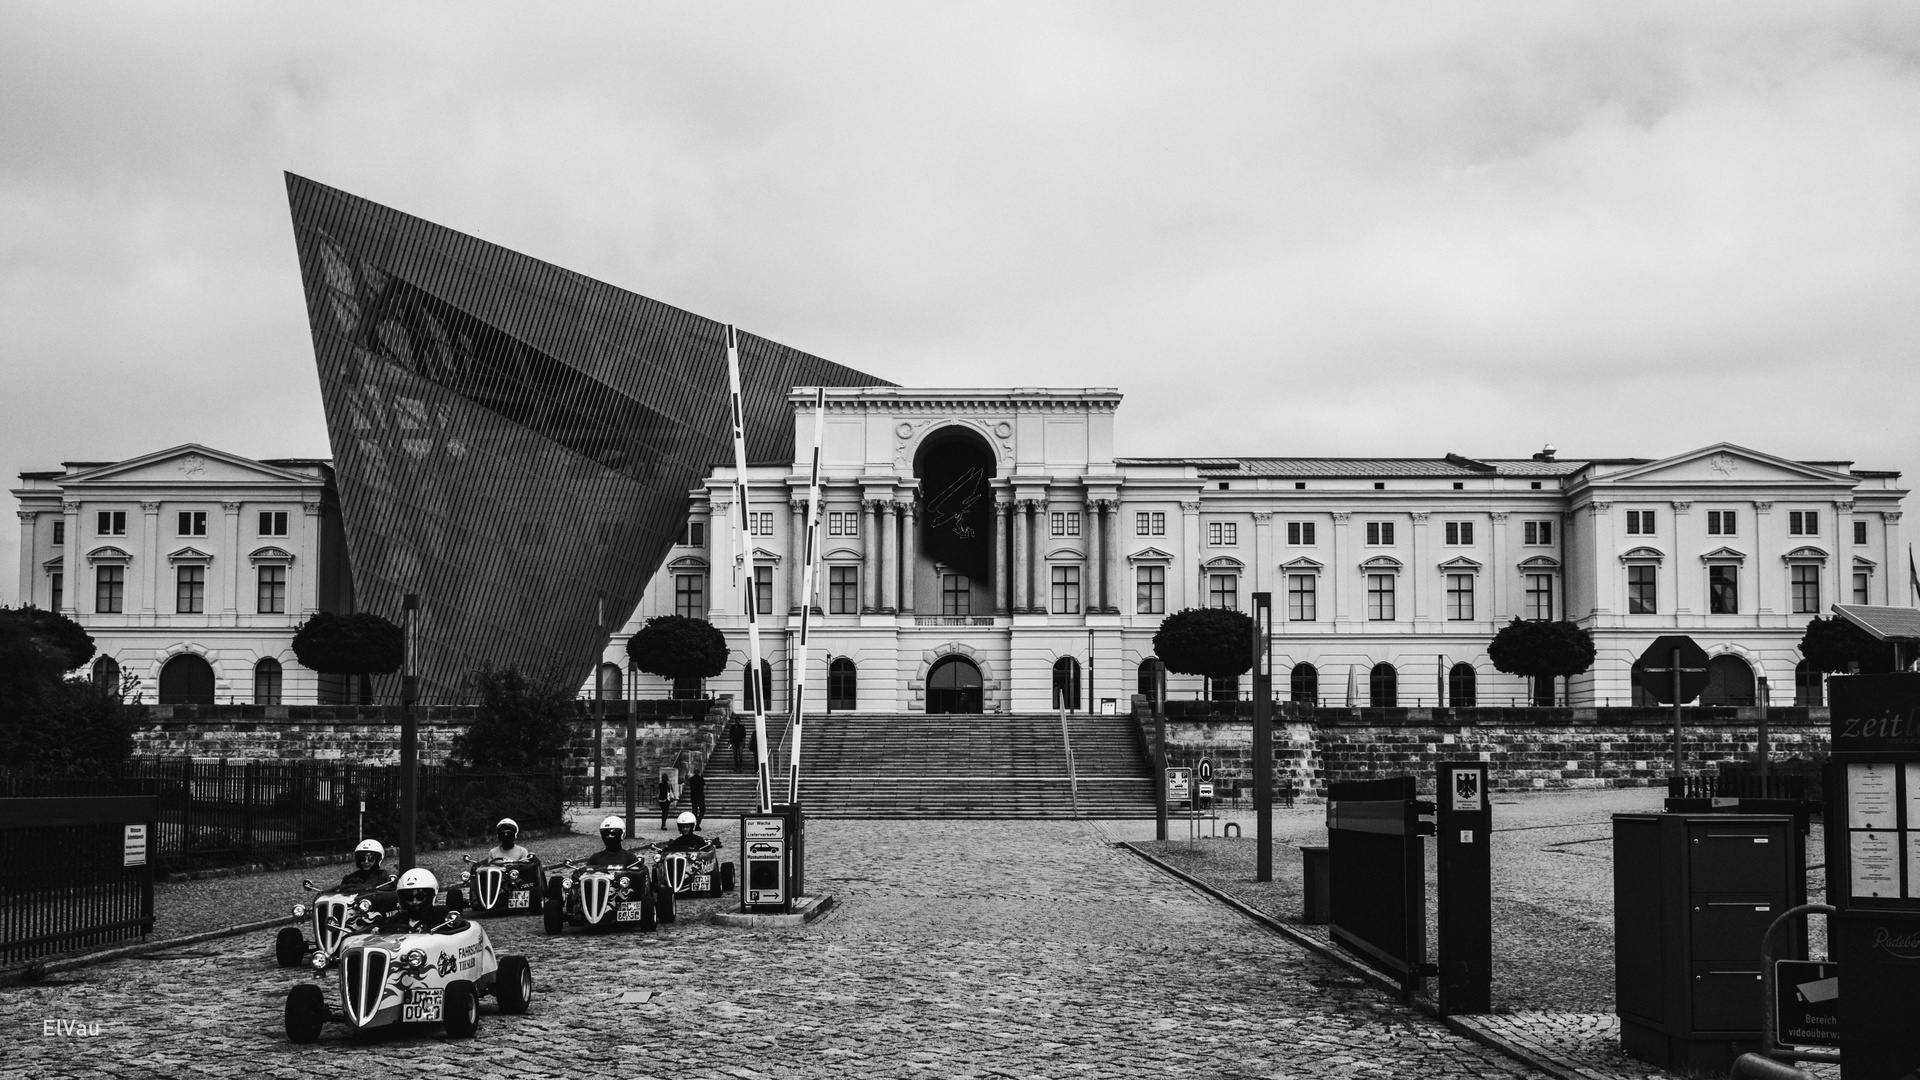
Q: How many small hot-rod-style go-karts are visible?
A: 5